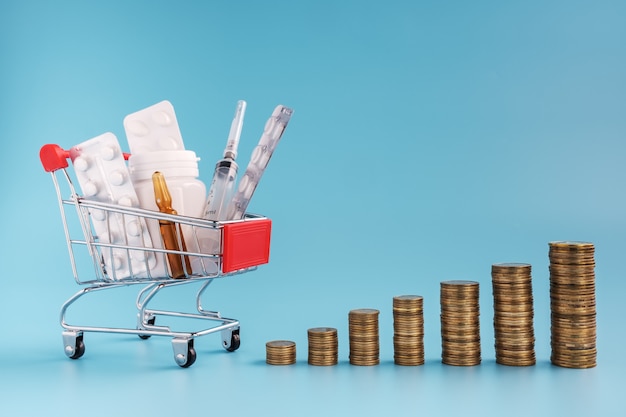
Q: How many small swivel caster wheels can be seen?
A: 4